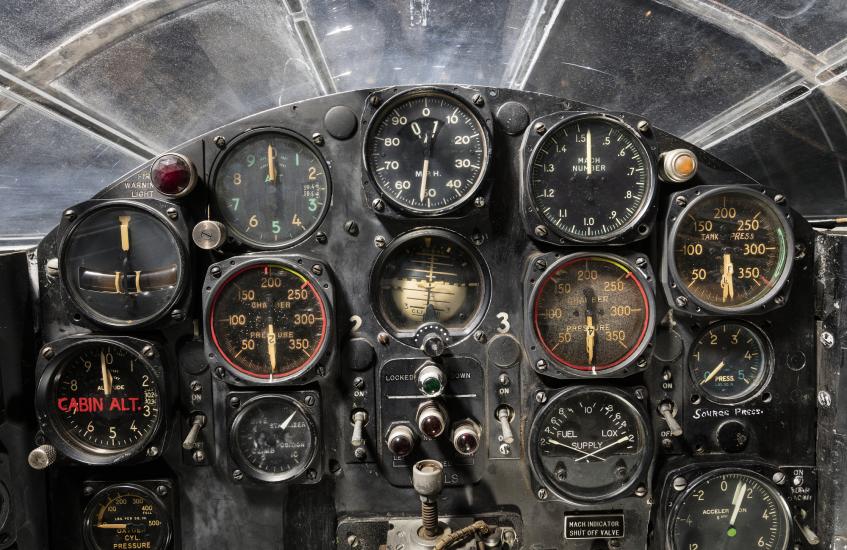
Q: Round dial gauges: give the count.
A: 14